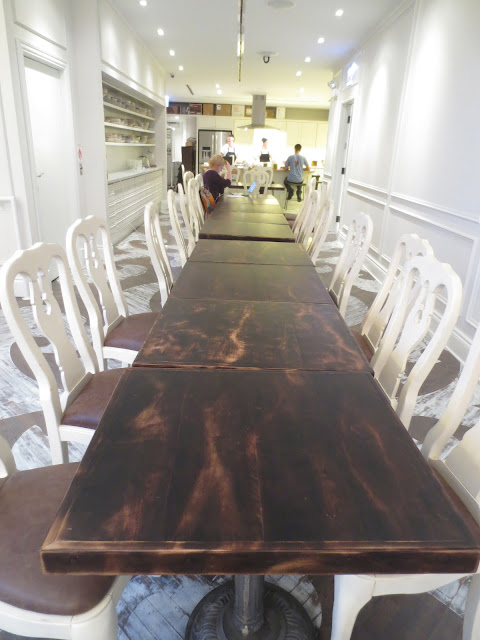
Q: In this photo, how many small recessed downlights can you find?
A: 11